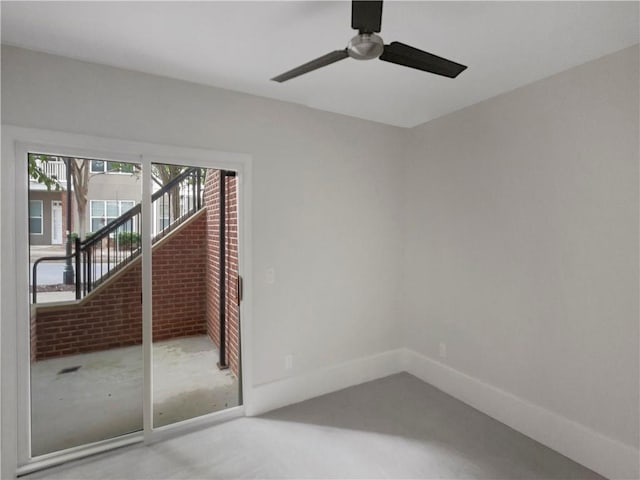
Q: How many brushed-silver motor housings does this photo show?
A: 1